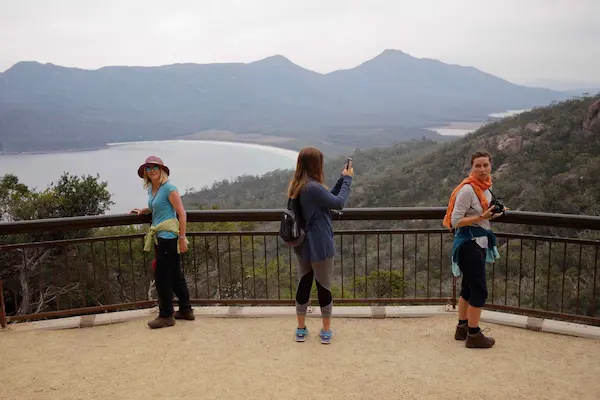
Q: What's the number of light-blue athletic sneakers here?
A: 2